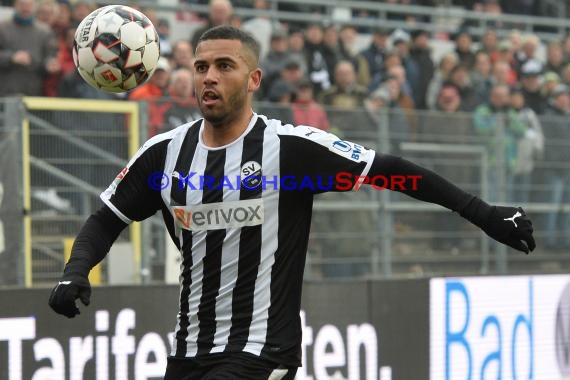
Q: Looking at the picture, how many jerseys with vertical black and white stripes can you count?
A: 1